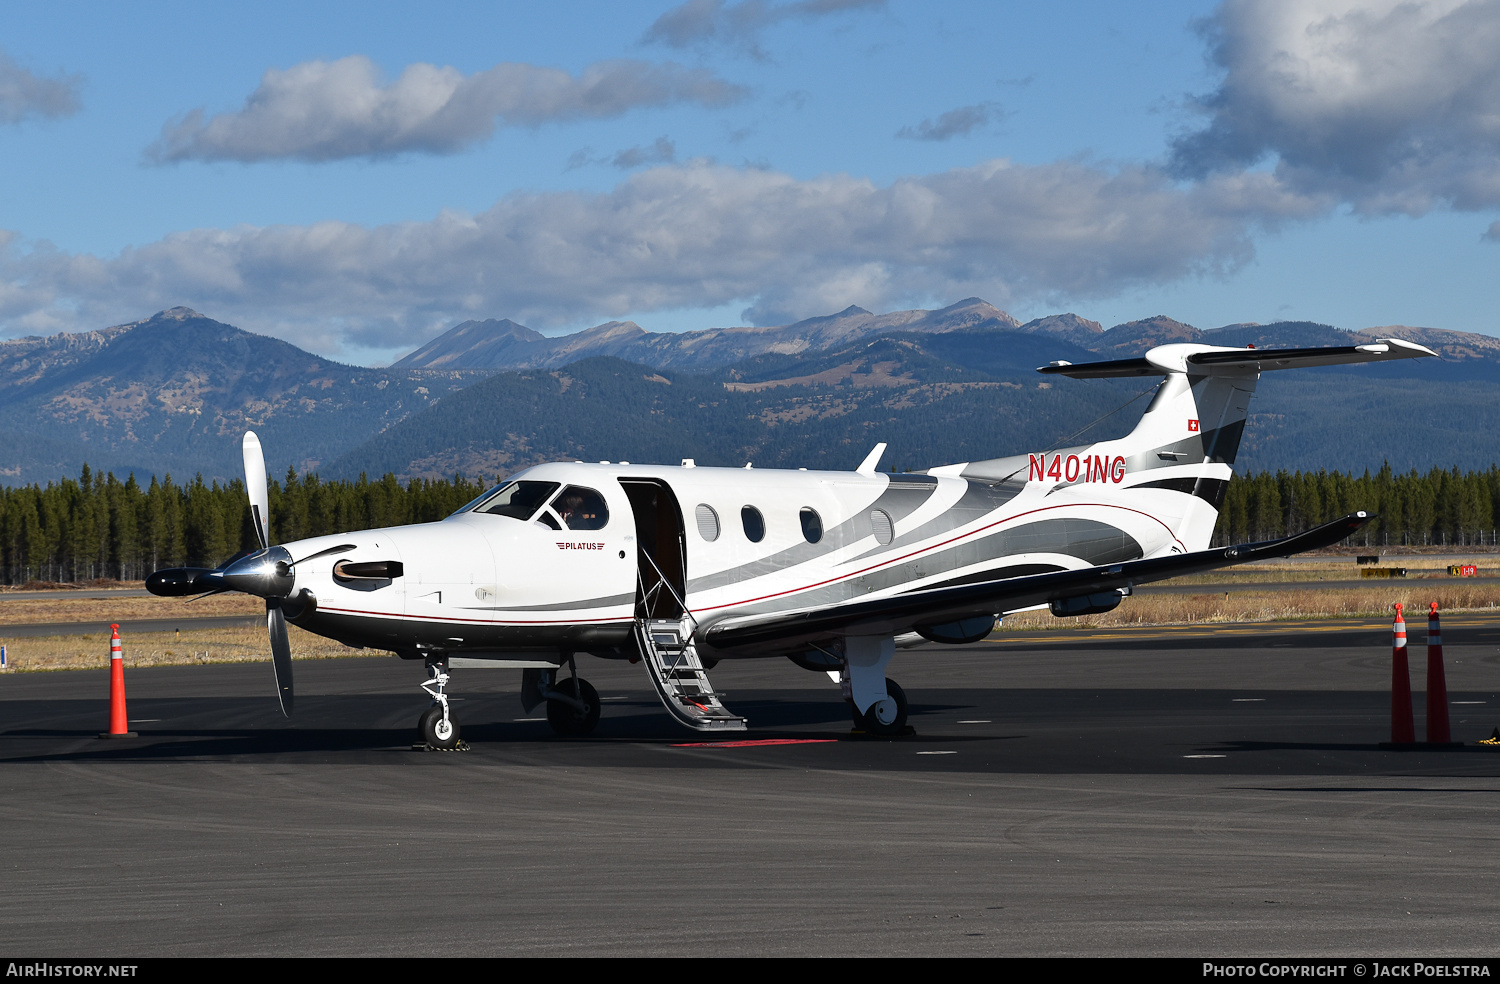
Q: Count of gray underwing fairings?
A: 3